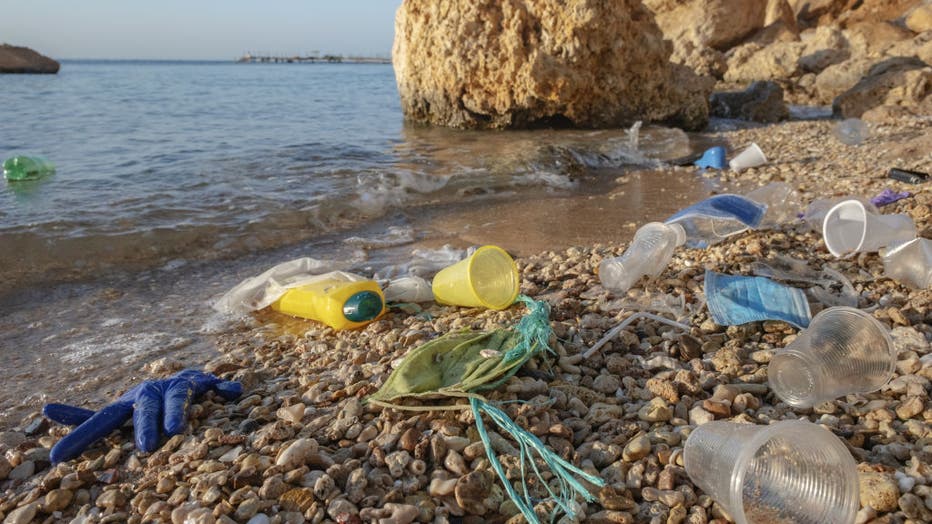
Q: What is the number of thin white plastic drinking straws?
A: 1